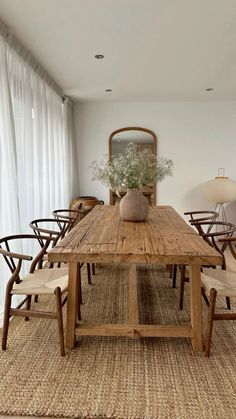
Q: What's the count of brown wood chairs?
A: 6